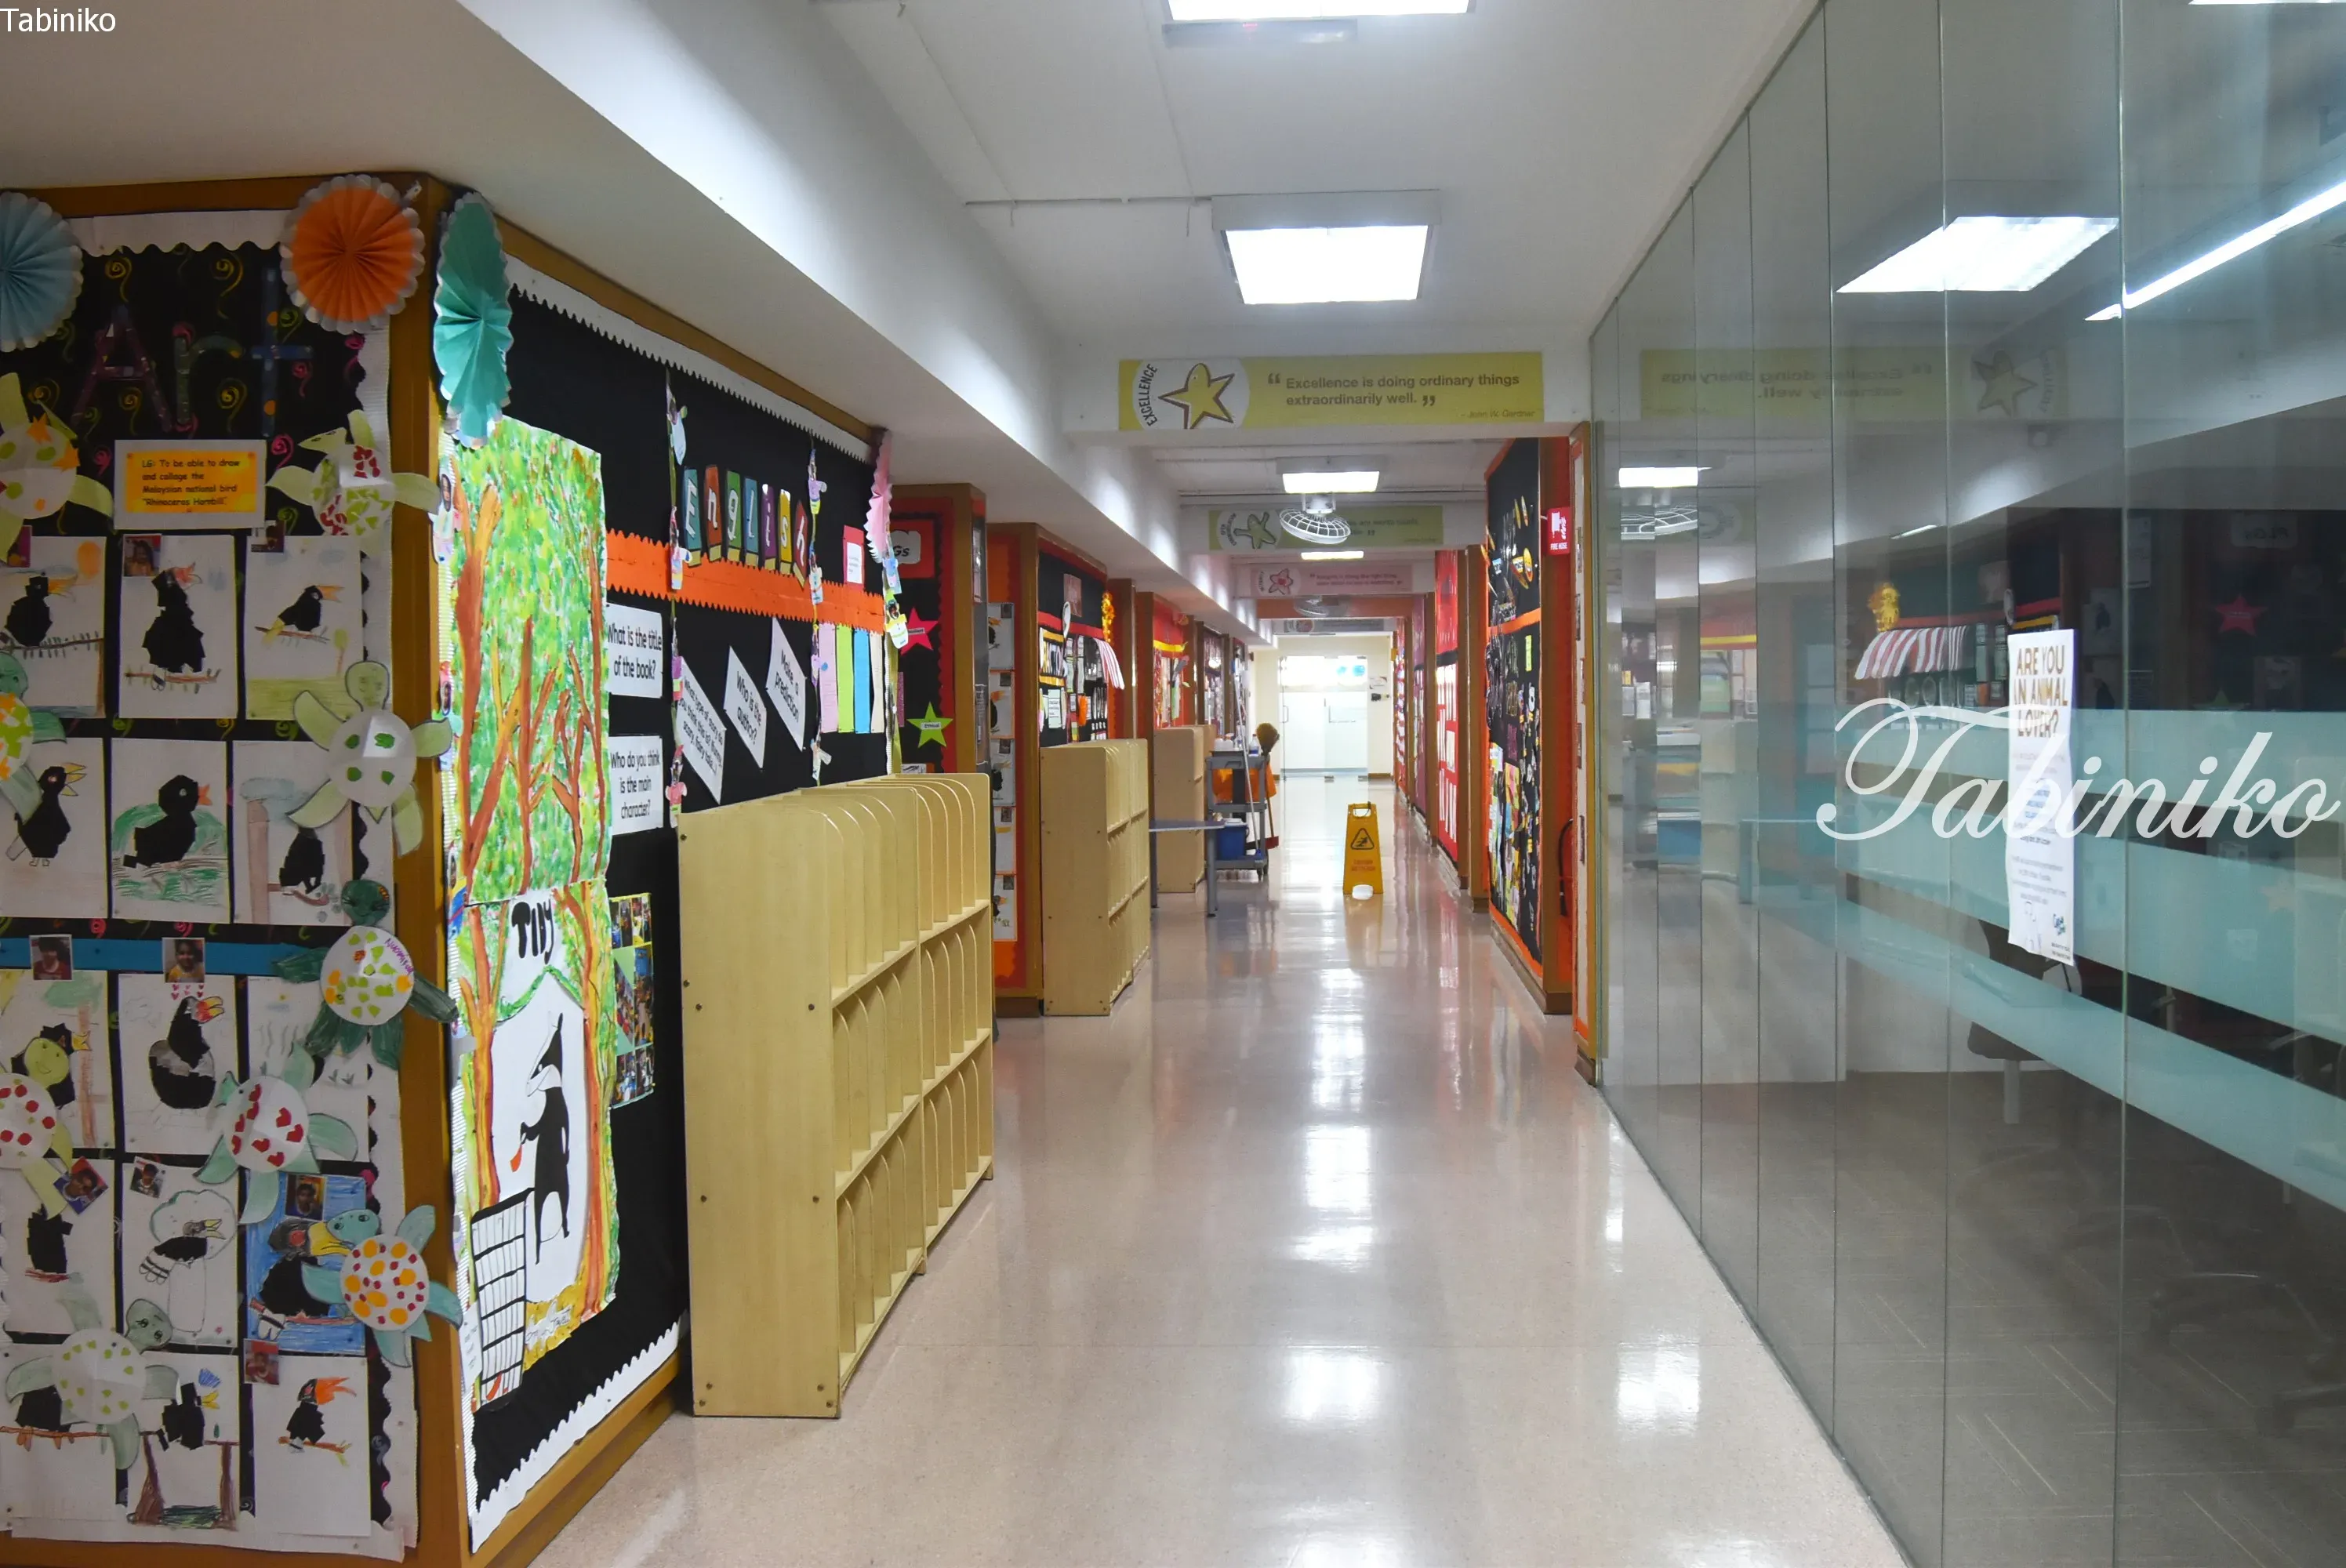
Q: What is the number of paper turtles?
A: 9